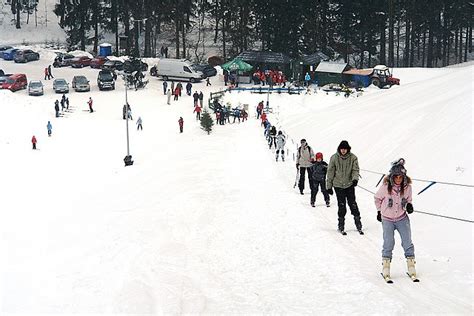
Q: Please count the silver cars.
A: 3